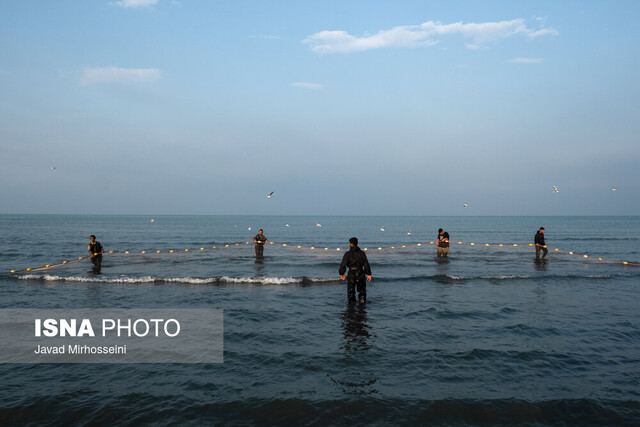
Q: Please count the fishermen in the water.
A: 5